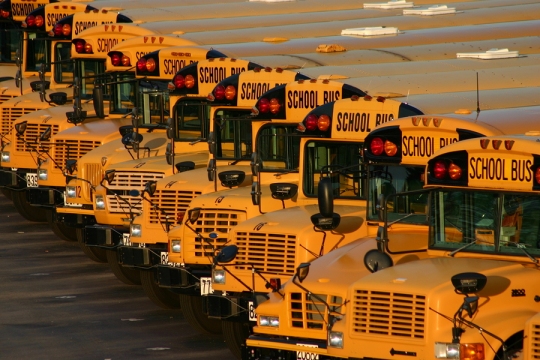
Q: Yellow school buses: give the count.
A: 12